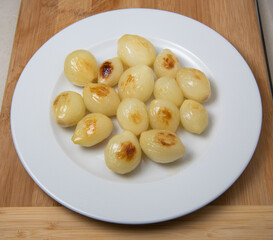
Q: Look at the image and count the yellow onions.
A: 15